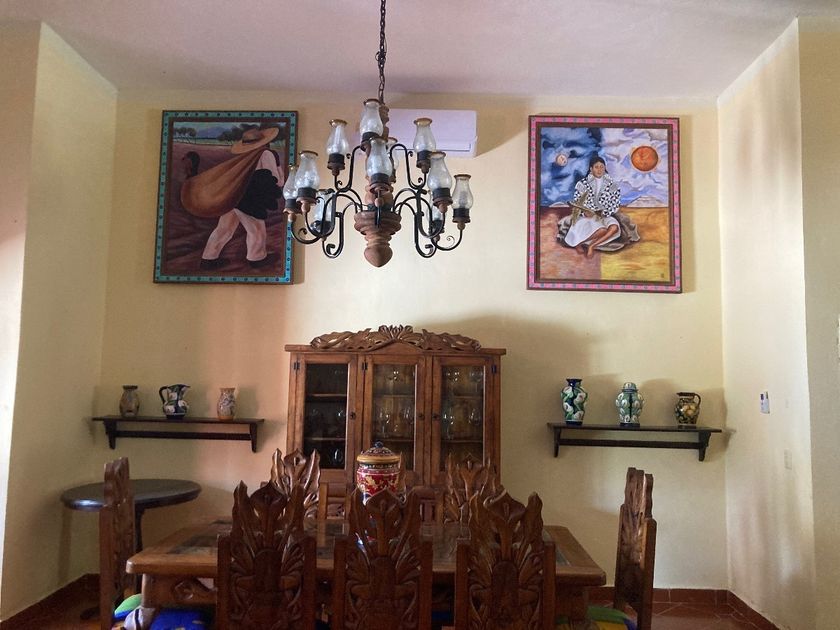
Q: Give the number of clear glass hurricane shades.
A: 11